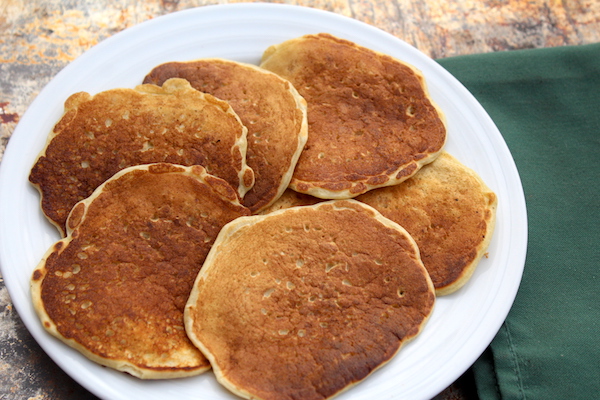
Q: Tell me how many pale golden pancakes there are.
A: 6